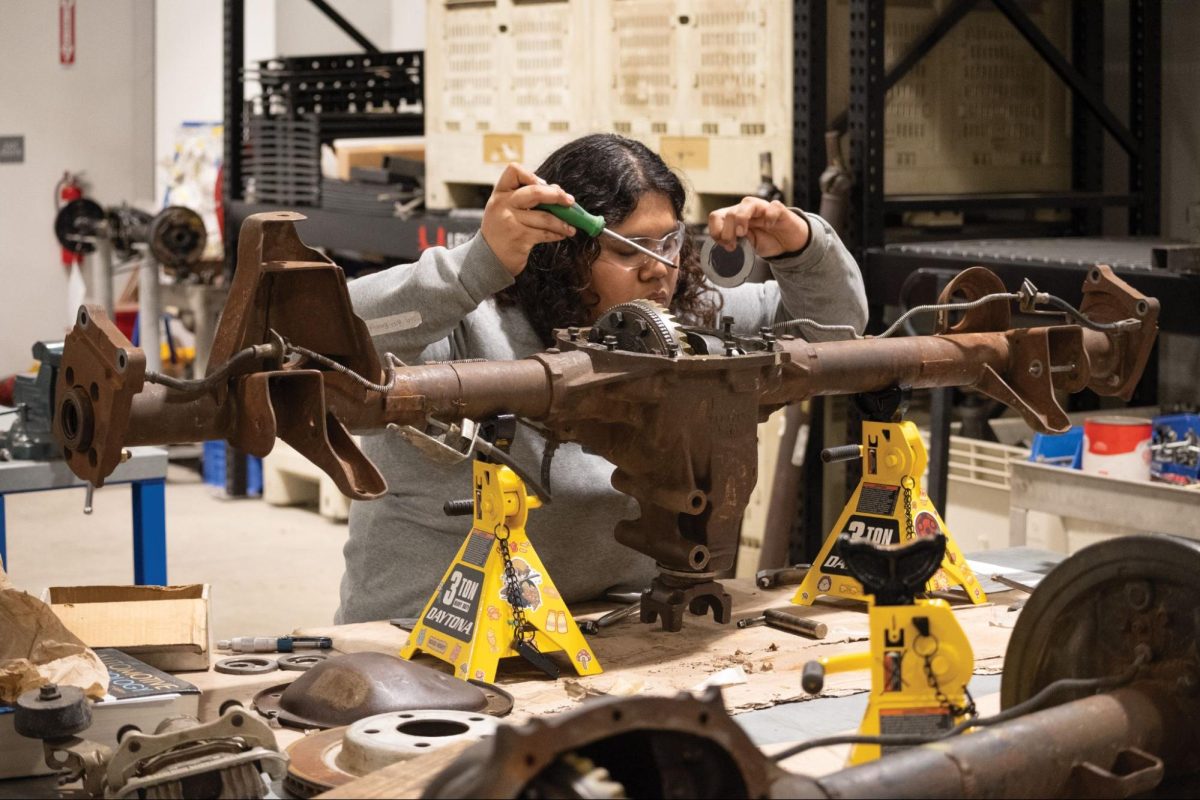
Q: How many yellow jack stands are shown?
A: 3